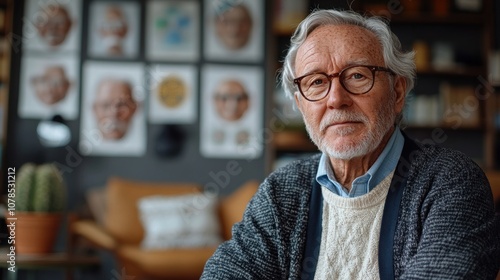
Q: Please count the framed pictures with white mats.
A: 8